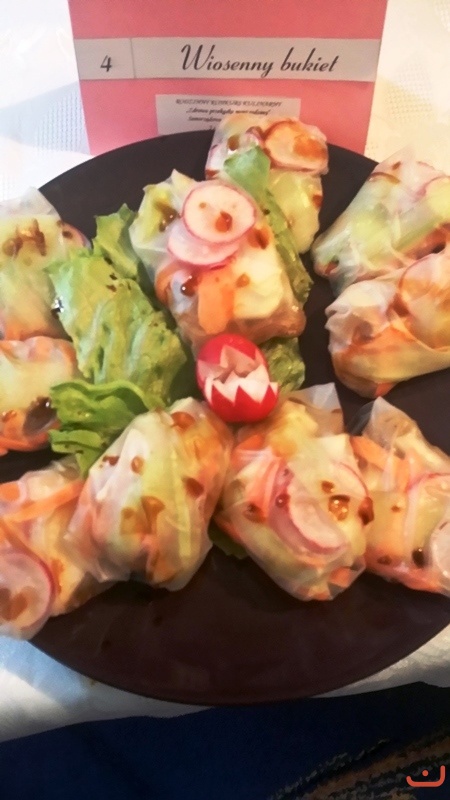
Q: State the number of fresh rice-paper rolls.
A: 10